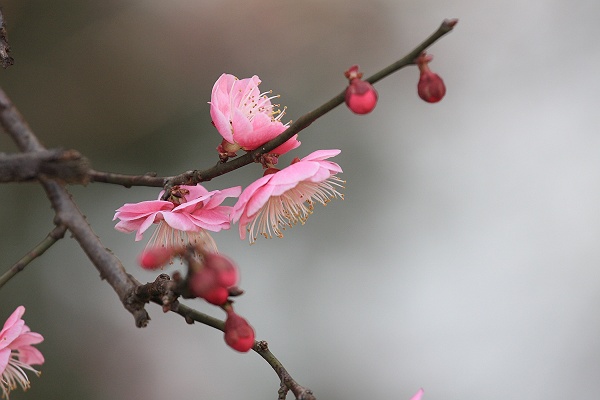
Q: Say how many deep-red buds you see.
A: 6